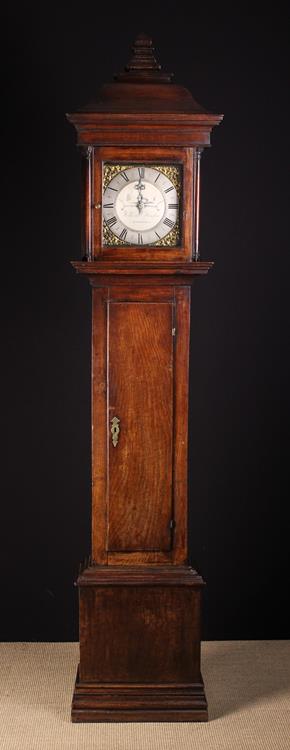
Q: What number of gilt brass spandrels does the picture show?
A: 4